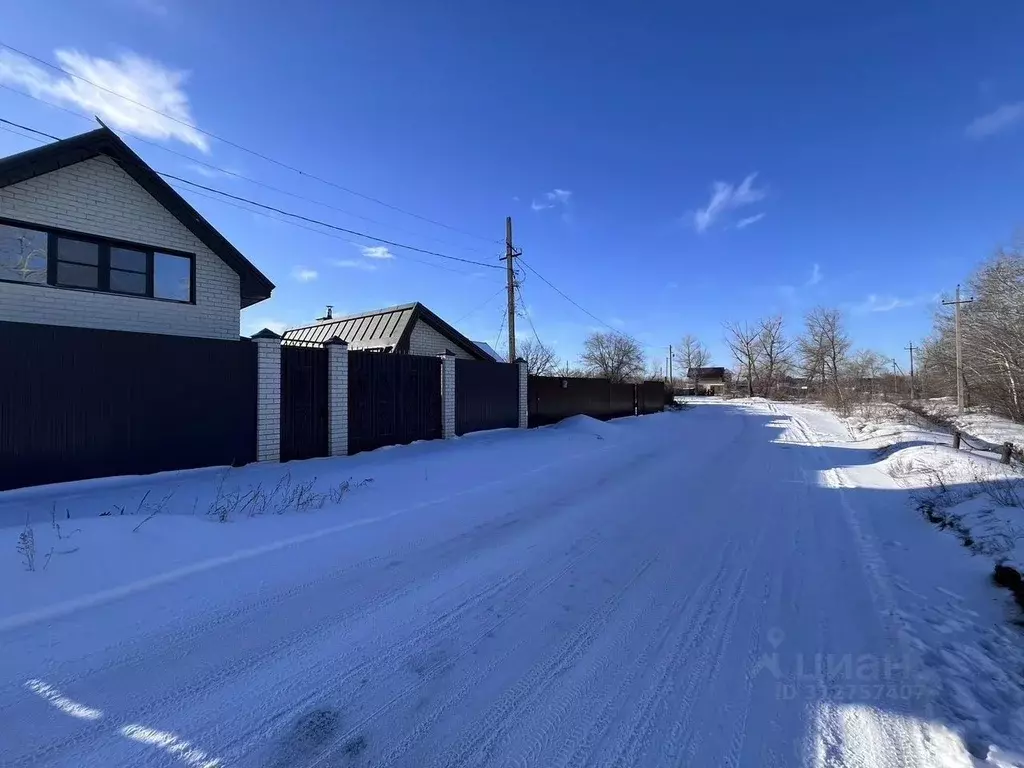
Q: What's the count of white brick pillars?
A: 4